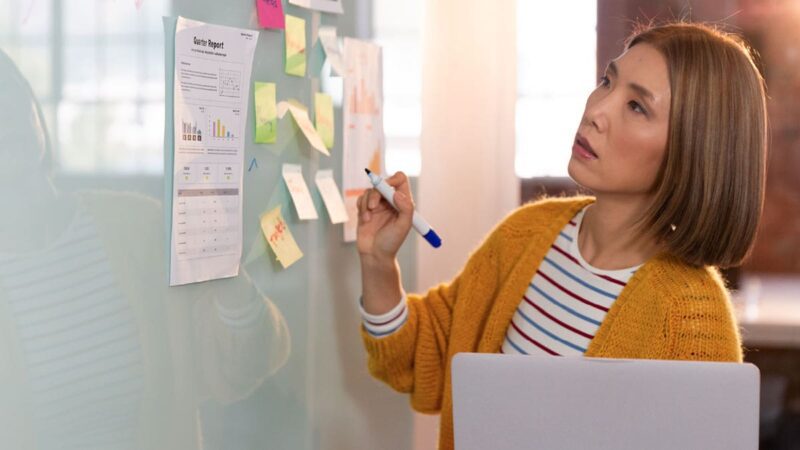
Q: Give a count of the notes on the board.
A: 9